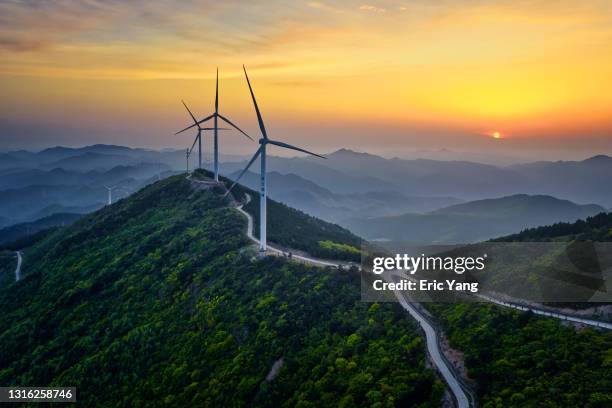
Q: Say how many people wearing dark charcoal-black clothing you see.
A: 0